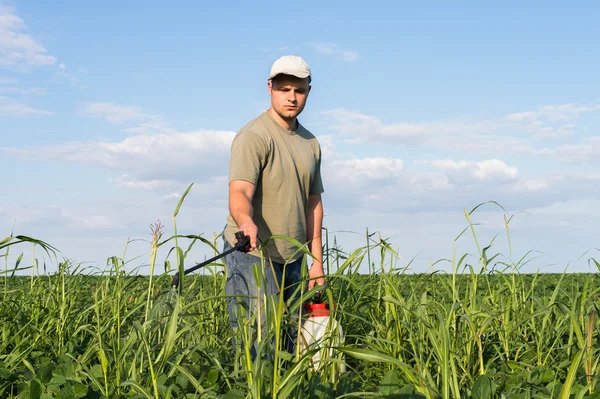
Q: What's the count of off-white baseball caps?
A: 1